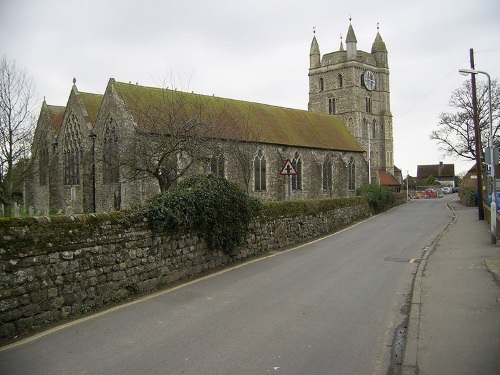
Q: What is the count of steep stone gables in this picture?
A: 3